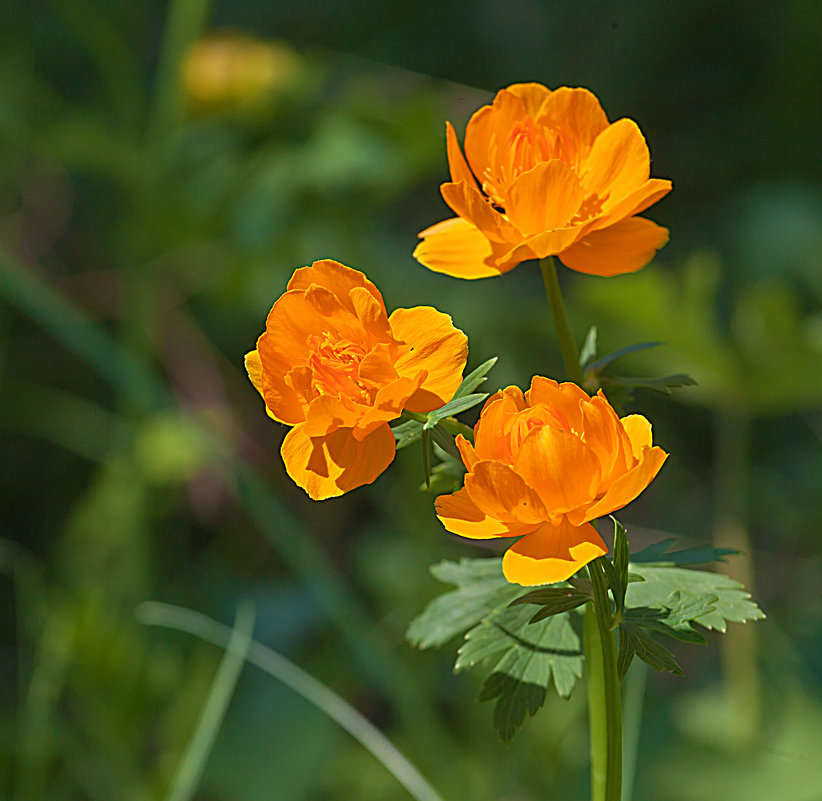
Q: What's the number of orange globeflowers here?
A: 3